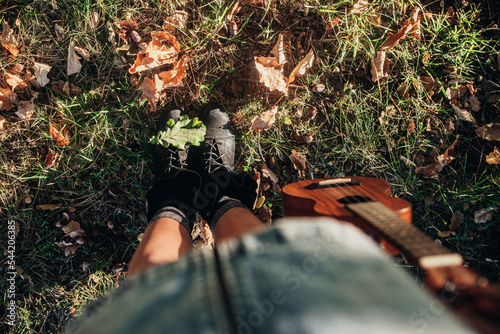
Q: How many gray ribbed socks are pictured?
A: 2